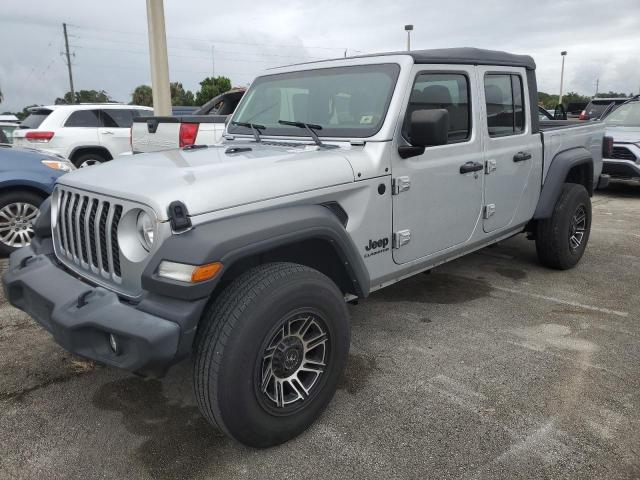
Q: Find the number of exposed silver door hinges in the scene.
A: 4